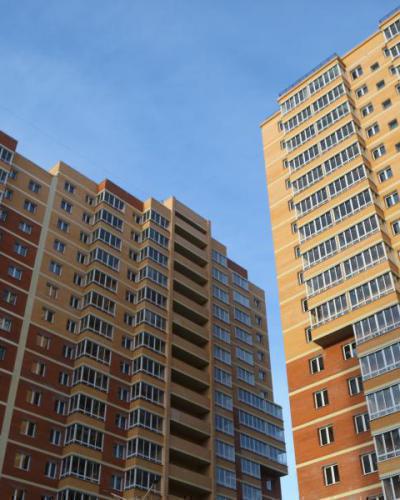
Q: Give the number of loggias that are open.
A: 13